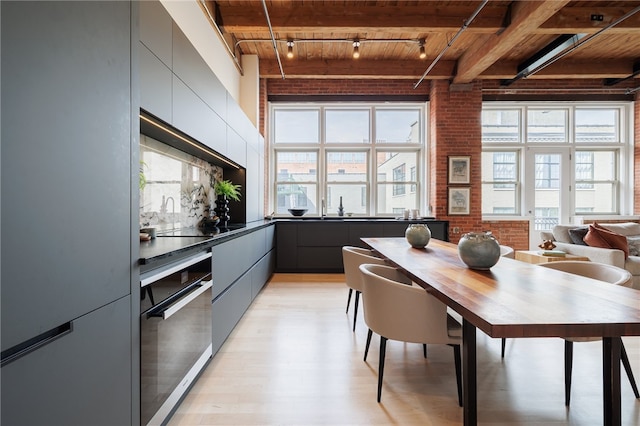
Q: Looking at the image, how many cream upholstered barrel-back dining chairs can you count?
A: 4